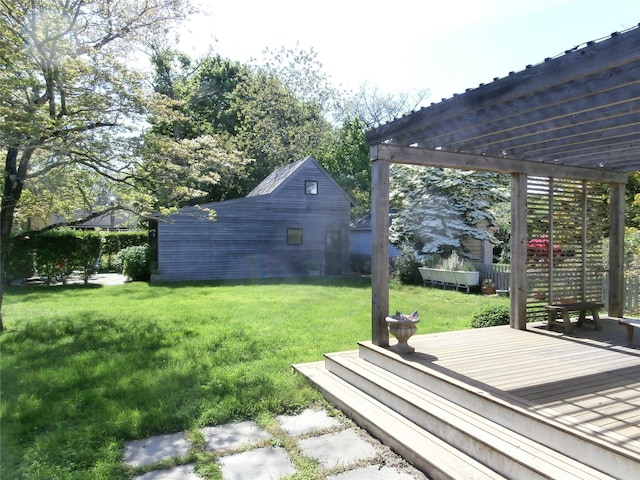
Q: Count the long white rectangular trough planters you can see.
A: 1